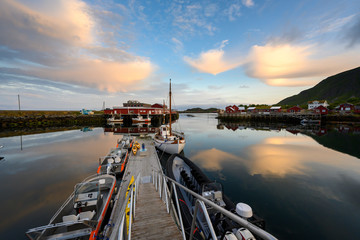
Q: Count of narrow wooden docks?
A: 1